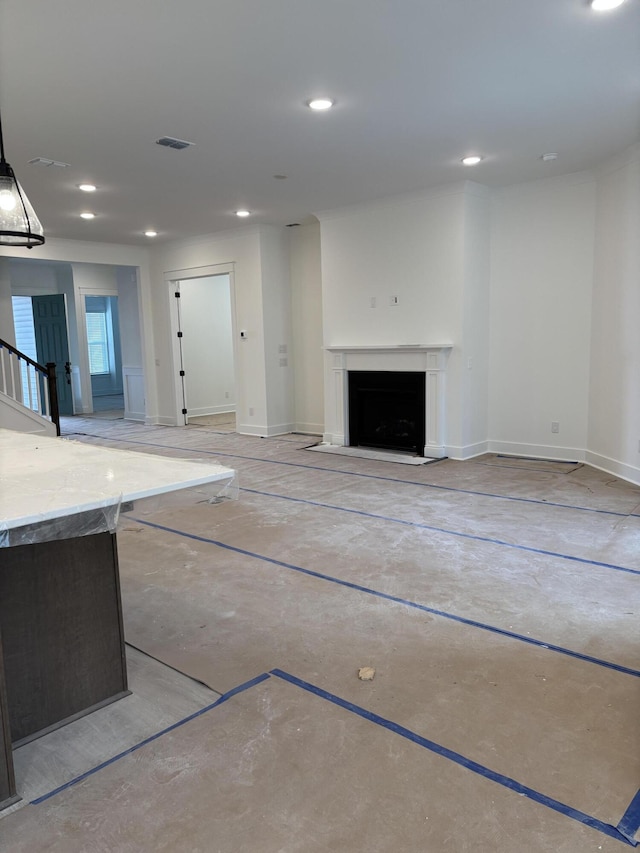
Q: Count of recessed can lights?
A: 7